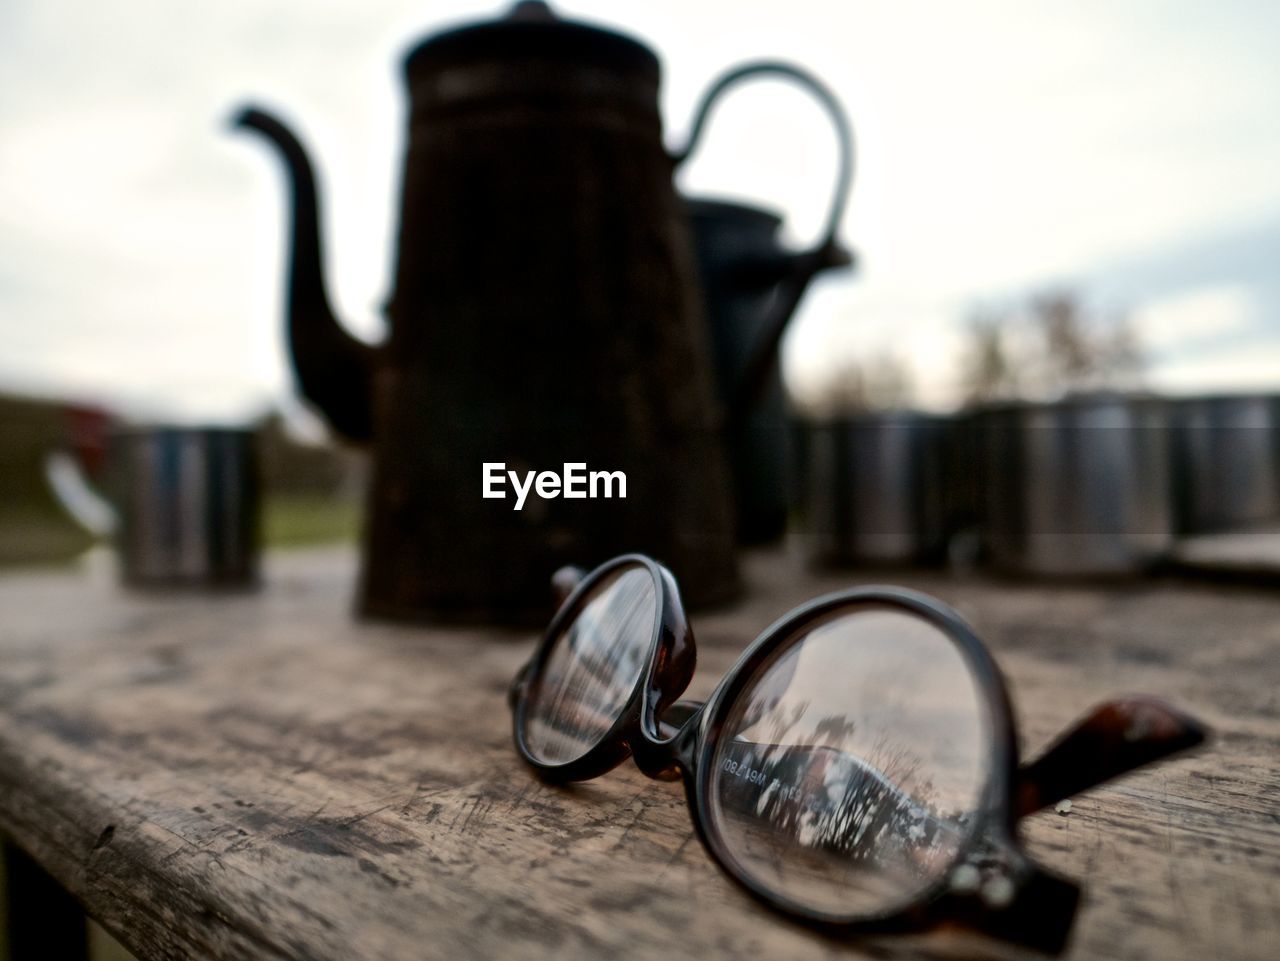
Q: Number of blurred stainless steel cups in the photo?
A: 4